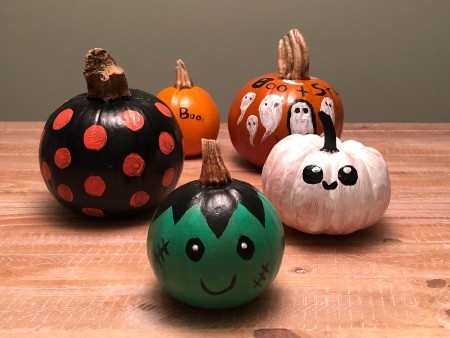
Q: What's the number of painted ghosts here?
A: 5